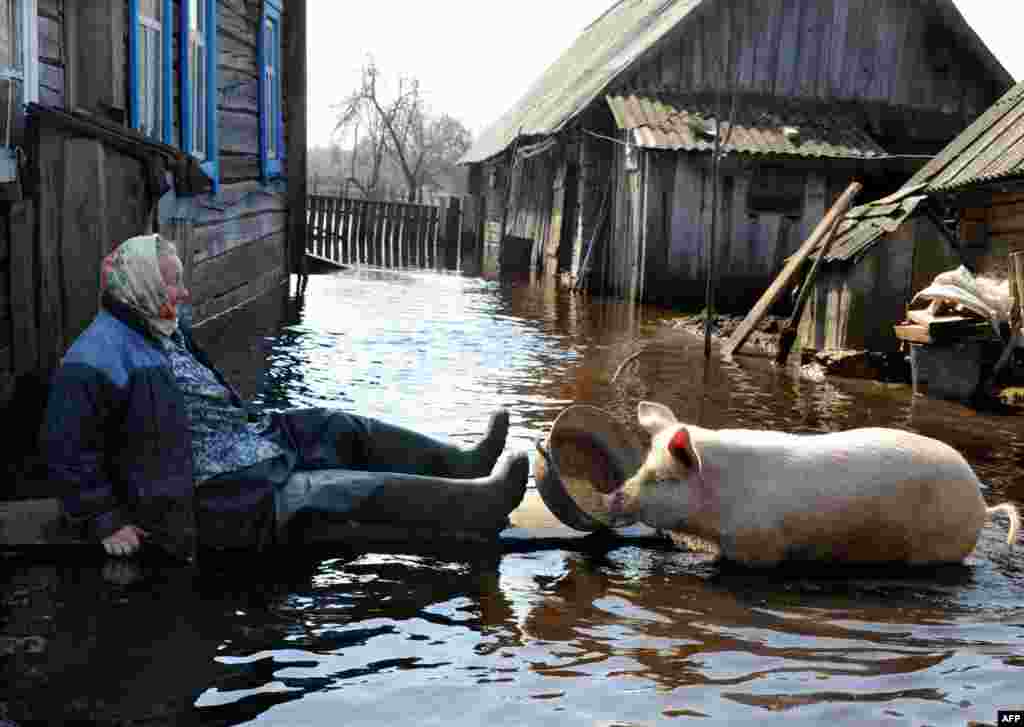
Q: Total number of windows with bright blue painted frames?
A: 3